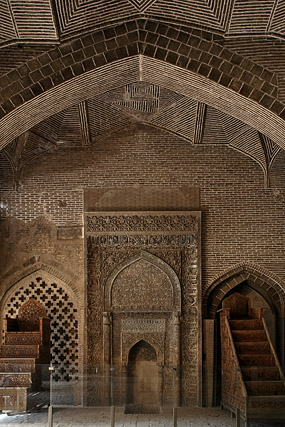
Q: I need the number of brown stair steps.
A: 12